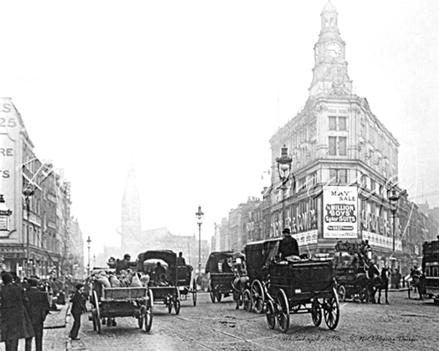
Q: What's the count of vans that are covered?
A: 3